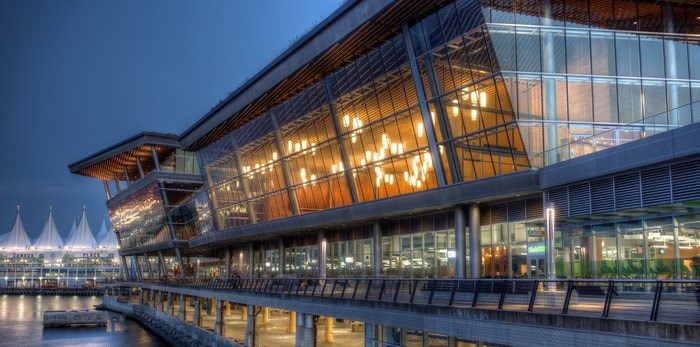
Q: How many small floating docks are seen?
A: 1